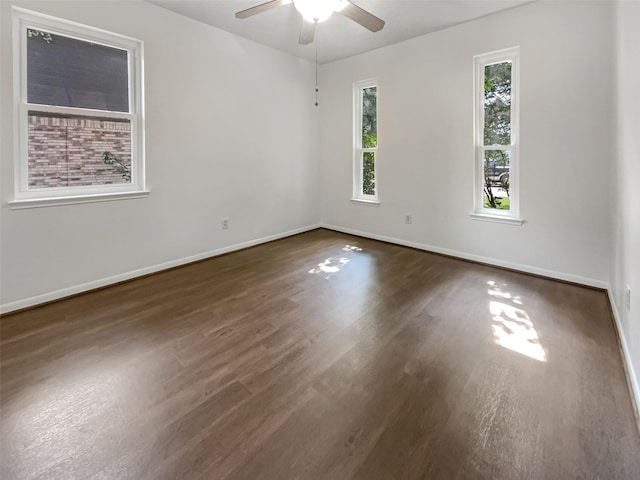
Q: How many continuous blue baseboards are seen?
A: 0